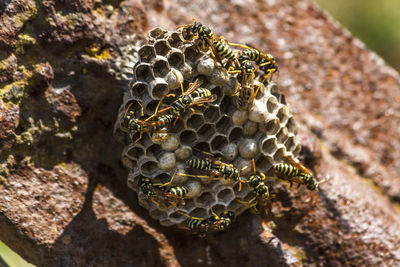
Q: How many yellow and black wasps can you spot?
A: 10